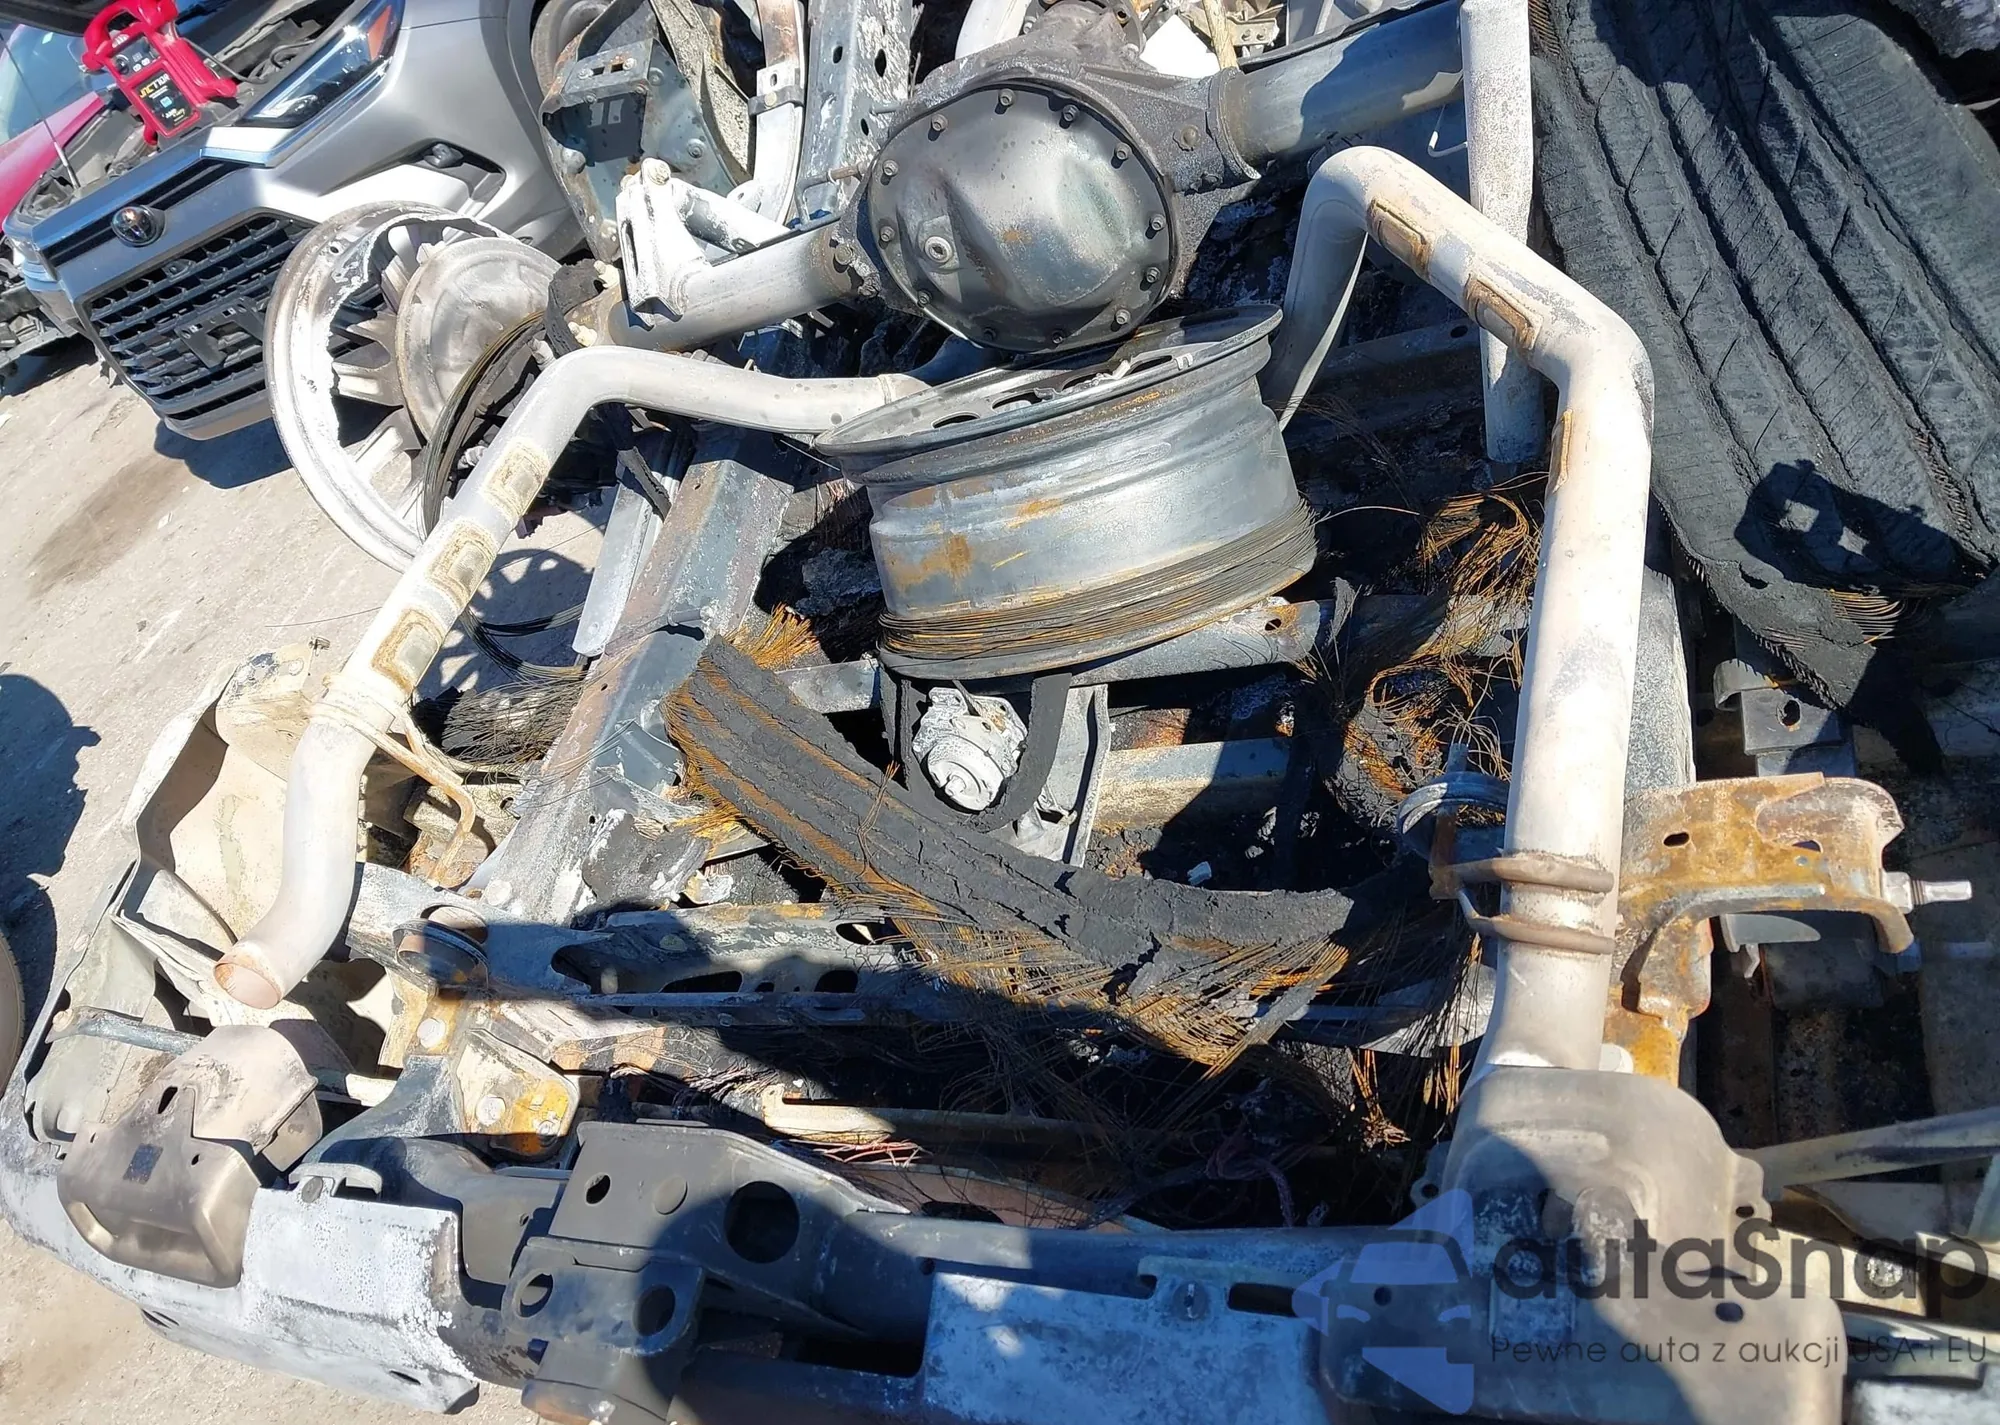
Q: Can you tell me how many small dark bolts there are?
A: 12